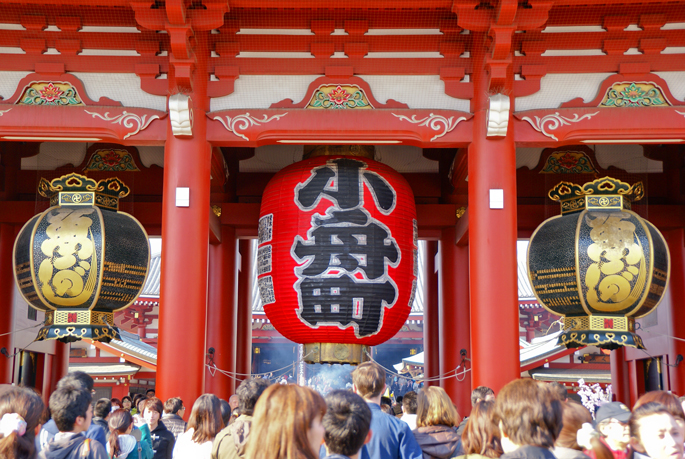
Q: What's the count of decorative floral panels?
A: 5